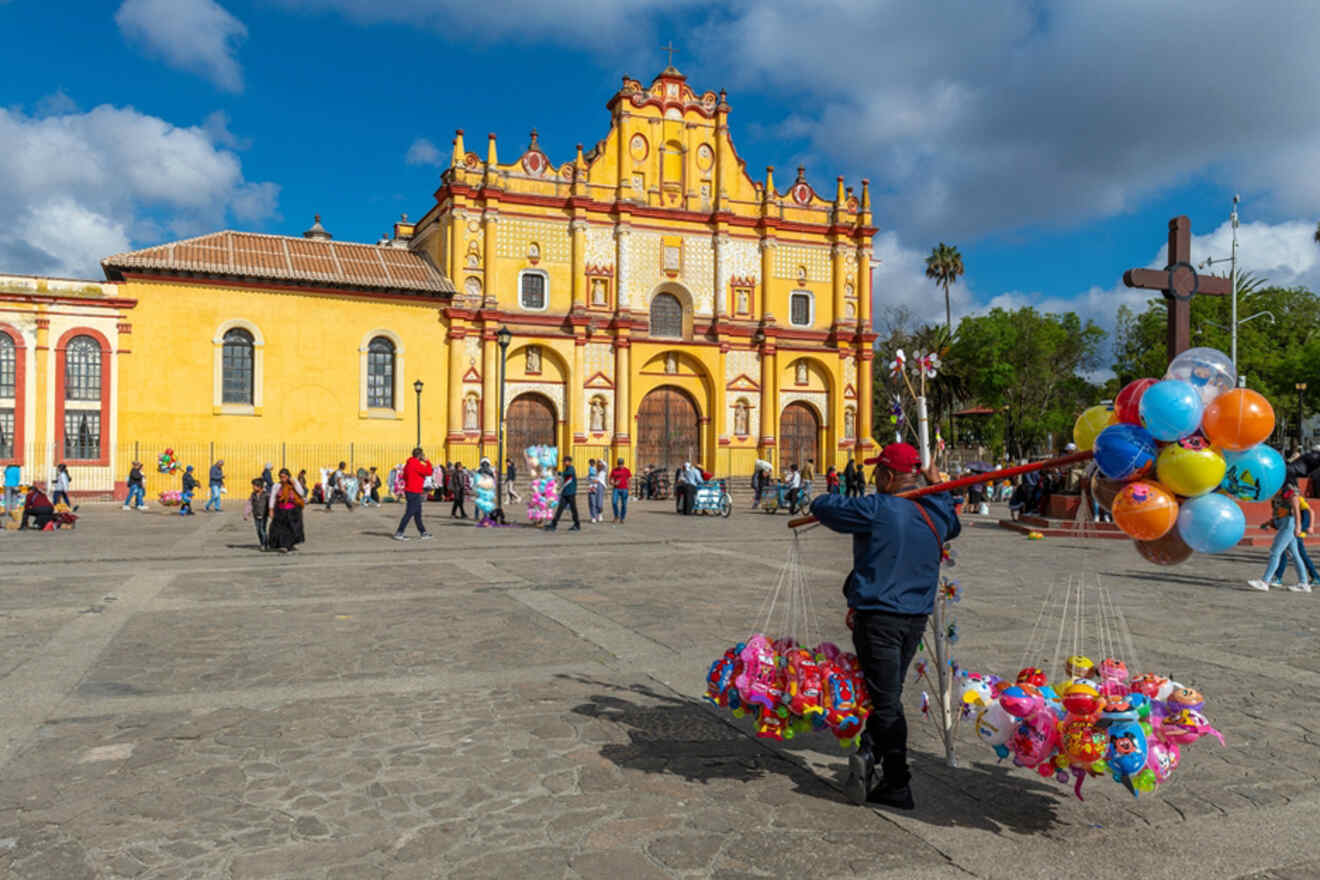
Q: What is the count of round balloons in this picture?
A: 12